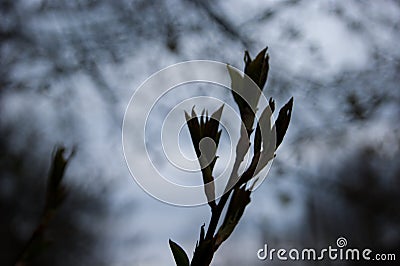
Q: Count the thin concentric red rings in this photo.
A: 0